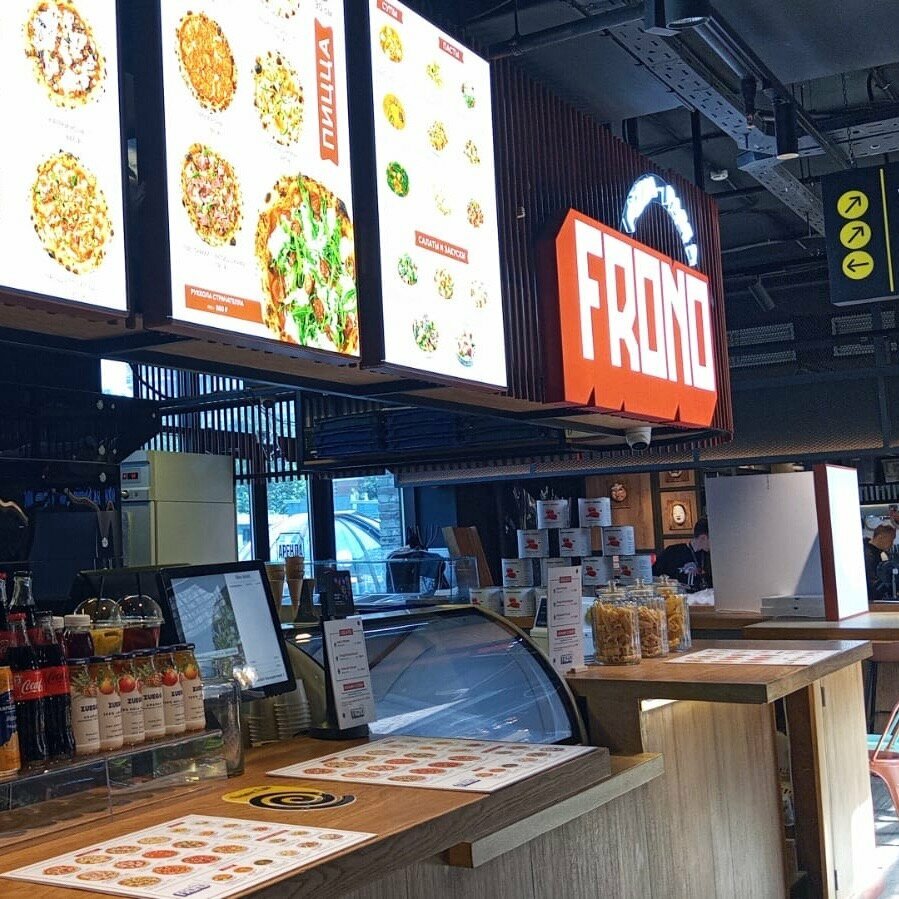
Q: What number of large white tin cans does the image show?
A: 12